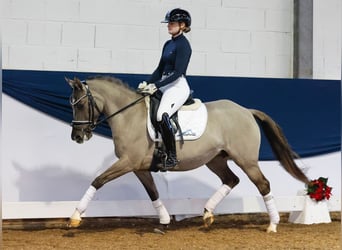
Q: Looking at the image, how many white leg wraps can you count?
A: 4